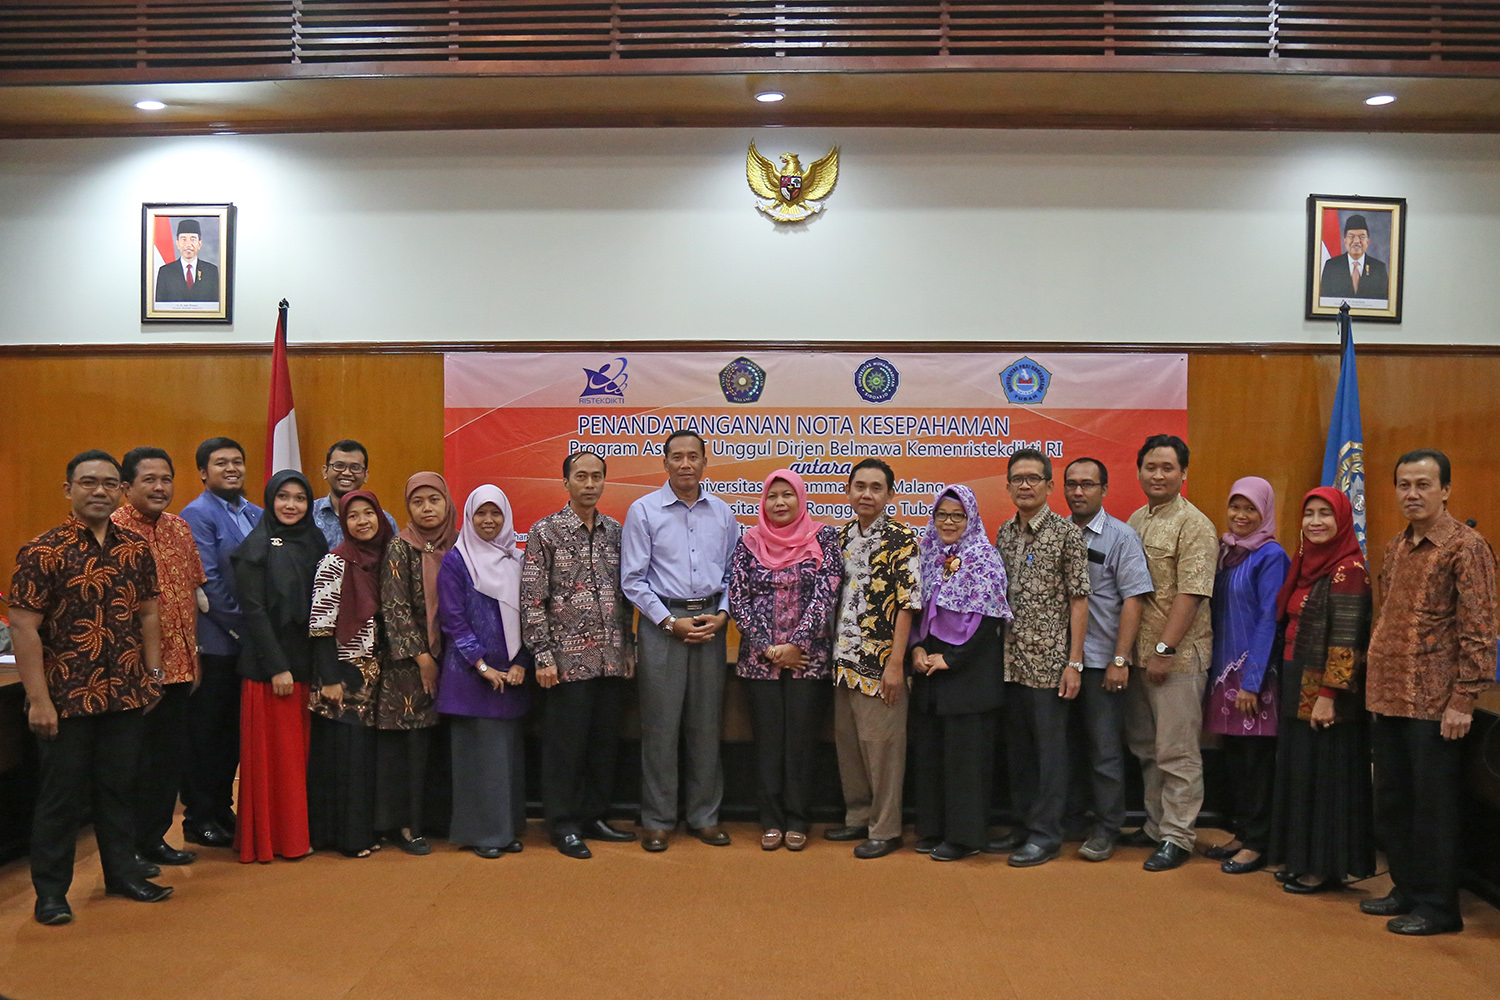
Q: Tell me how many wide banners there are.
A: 1